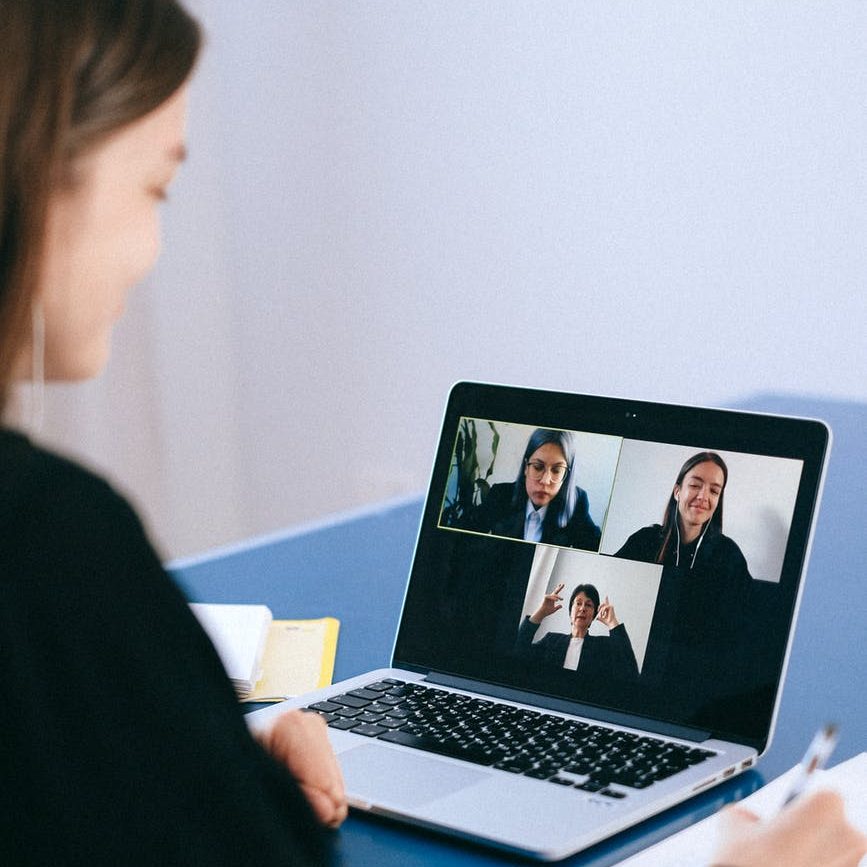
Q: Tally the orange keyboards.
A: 0